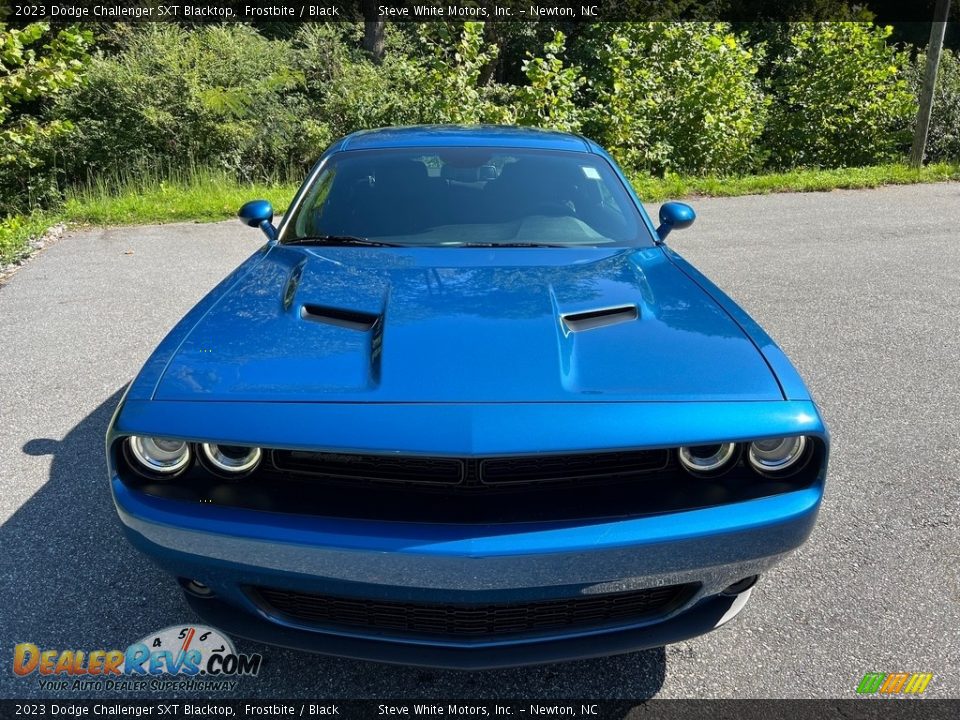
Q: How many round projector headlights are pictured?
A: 4